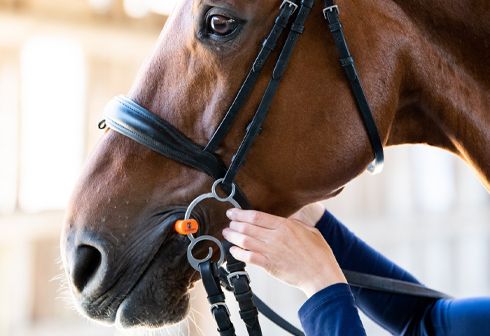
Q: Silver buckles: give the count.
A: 4